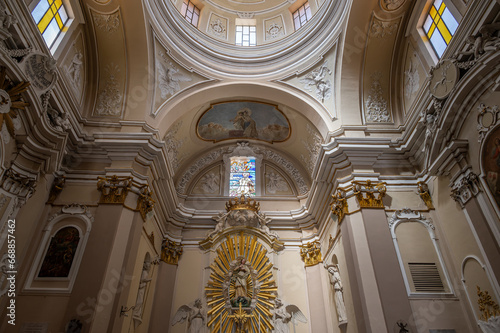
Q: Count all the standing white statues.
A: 4